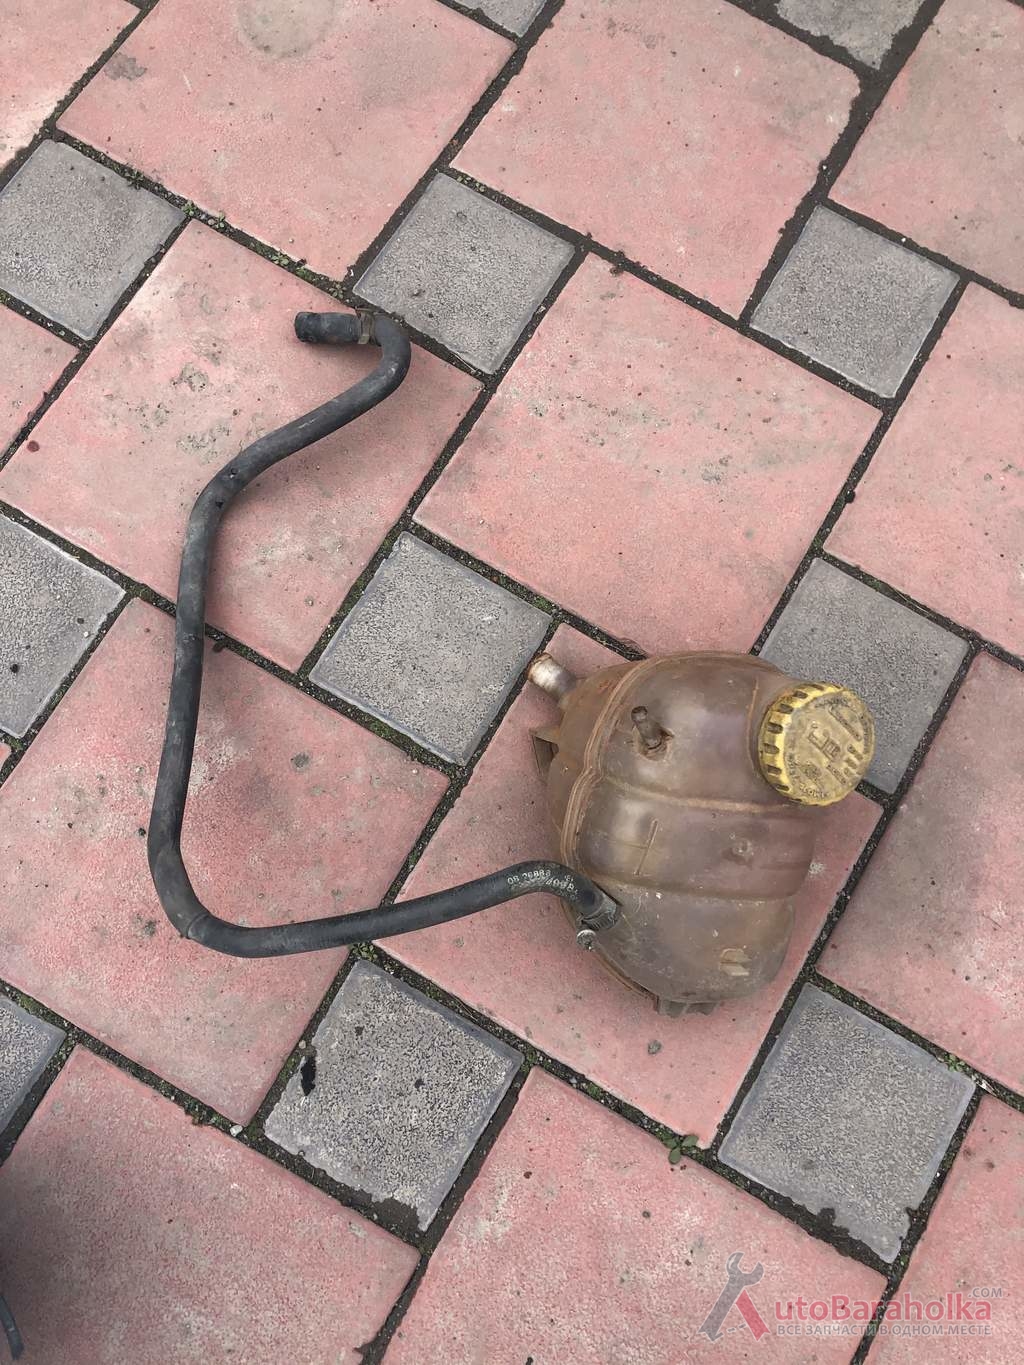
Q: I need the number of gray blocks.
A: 11